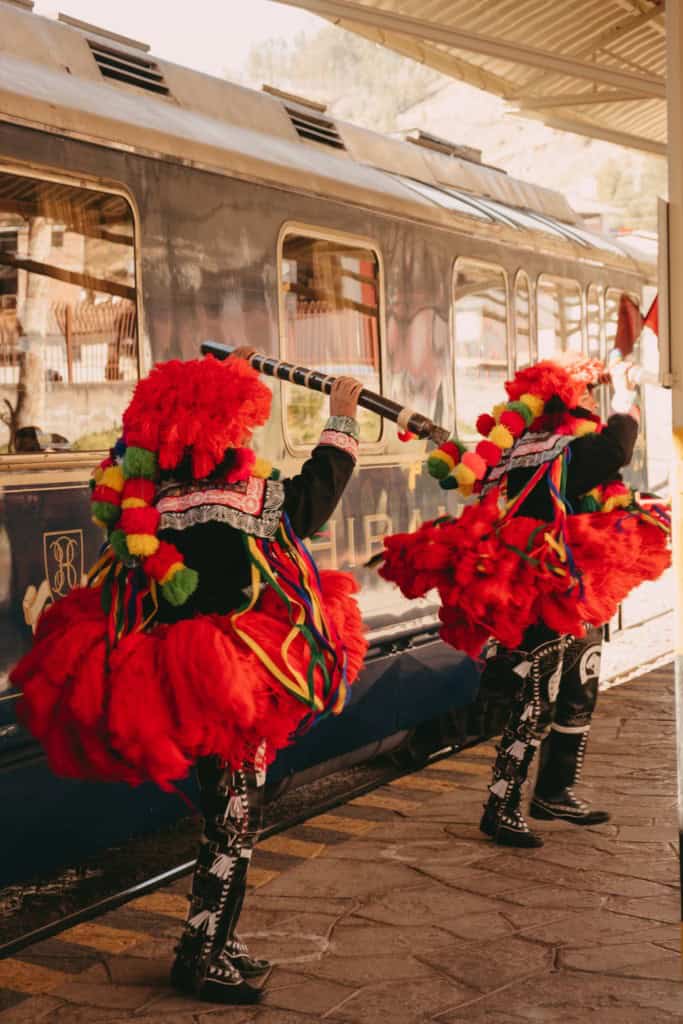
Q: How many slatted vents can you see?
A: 2